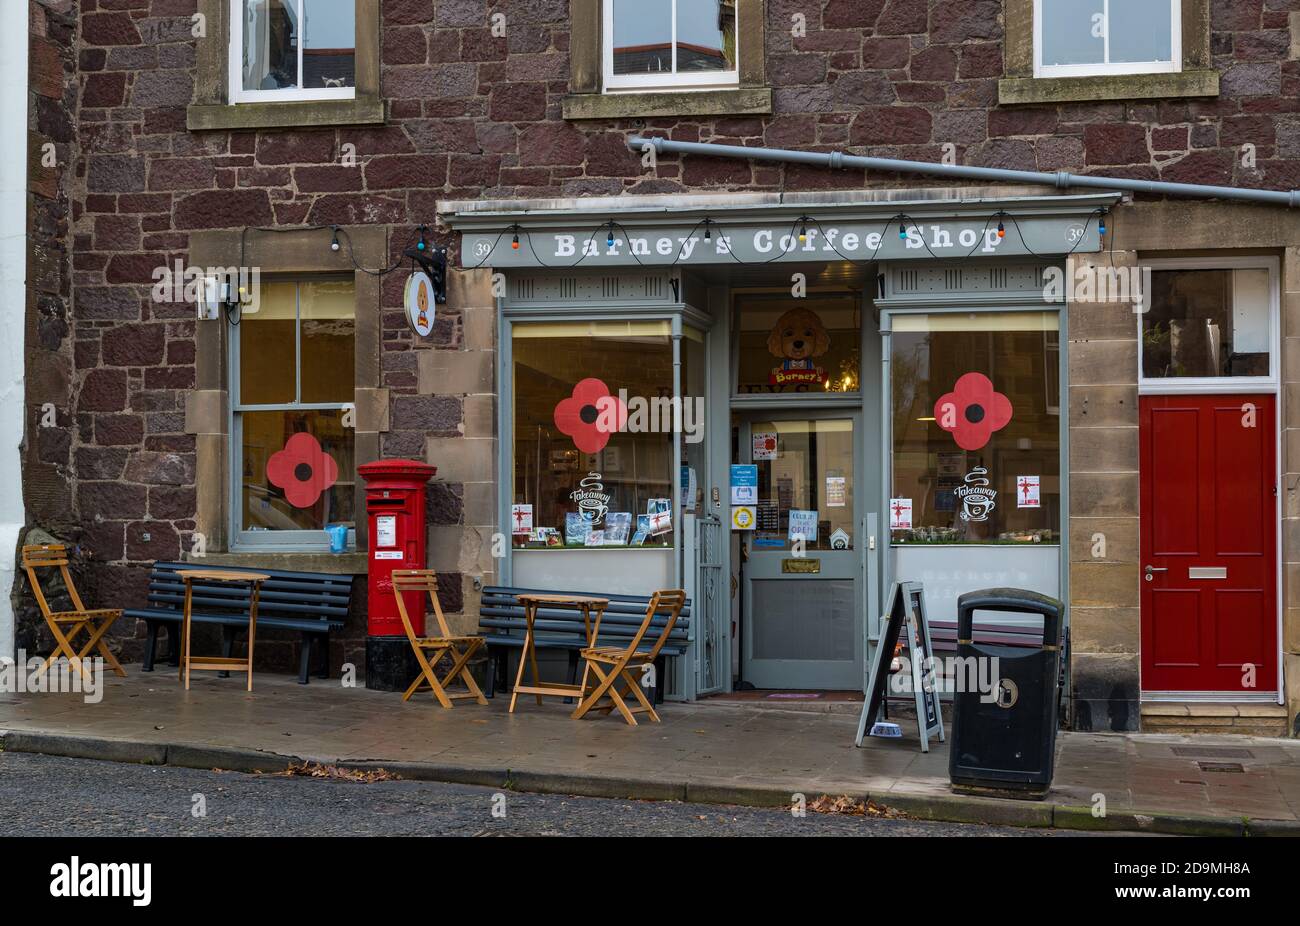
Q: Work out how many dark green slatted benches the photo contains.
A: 2